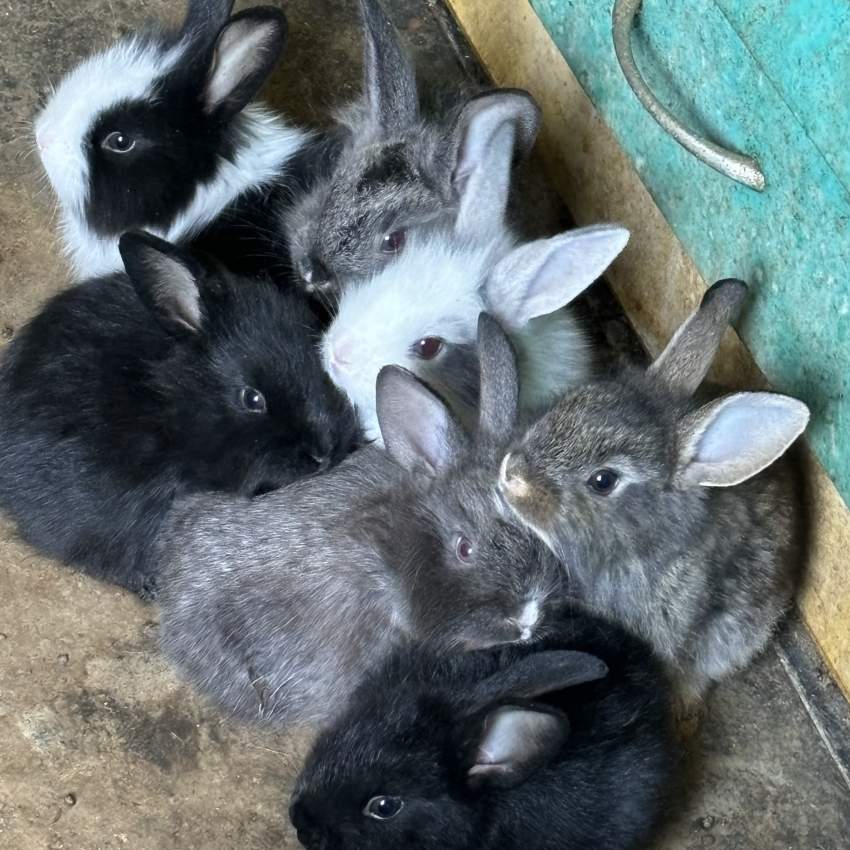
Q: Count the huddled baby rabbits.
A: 7